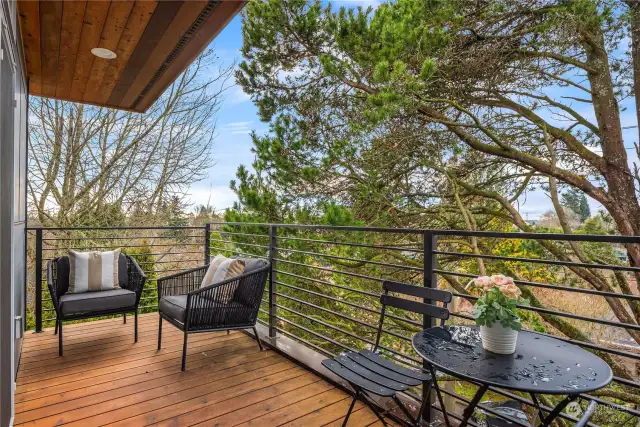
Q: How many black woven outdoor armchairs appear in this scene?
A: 2